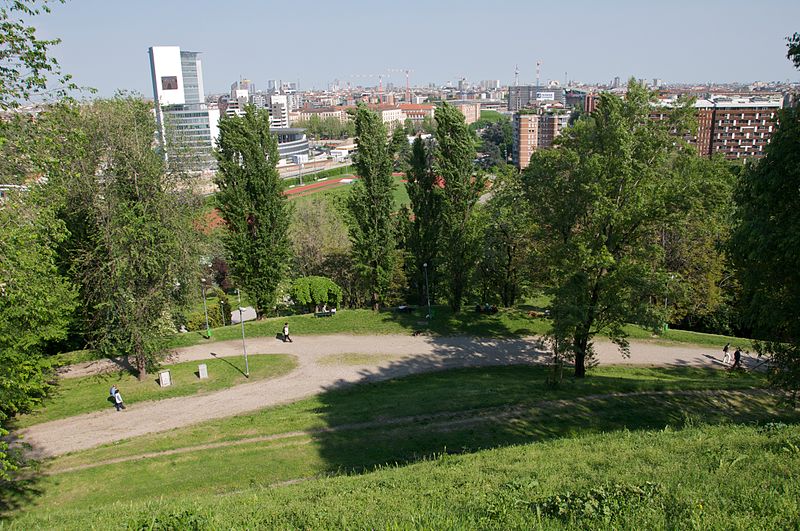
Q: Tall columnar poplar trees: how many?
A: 4